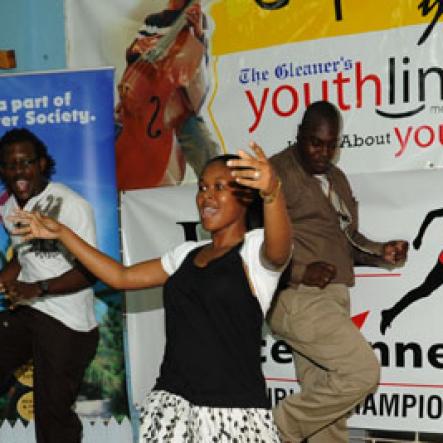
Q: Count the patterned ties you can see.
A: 1